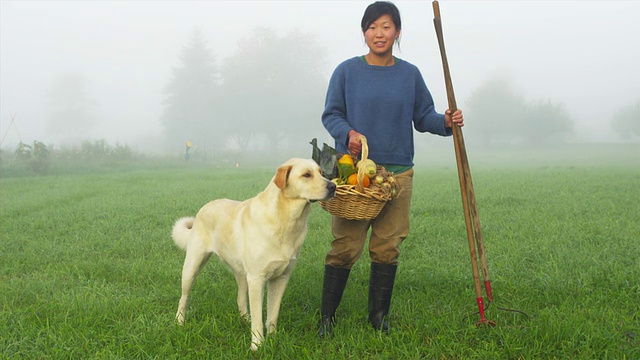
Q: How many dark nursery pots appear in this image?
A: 0